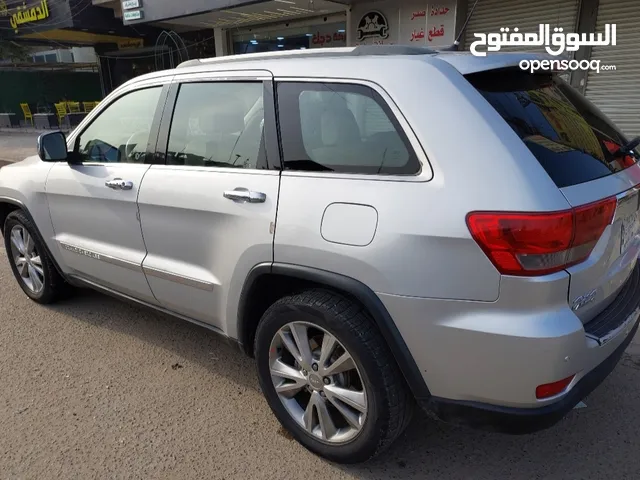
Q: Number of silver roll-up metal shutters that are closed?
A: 2